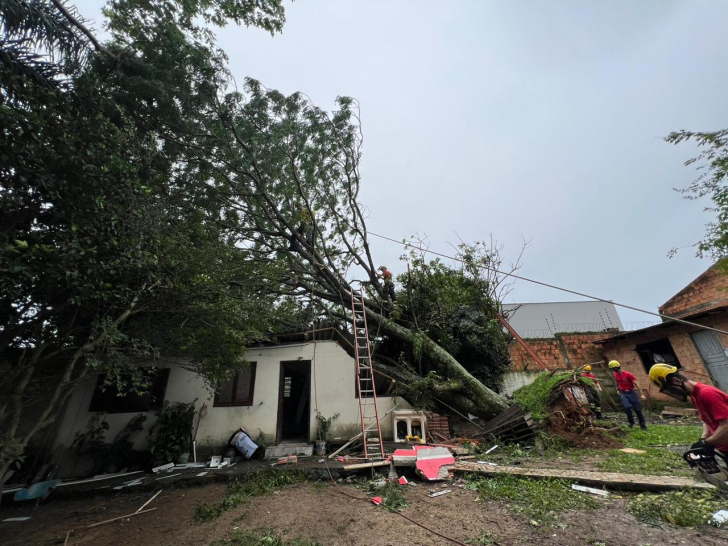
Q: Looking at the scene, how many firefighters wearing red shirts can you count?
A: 4